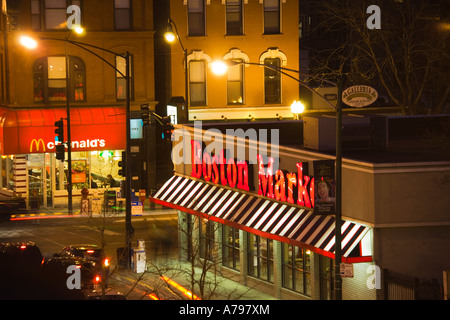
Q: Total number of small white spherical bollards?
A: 0